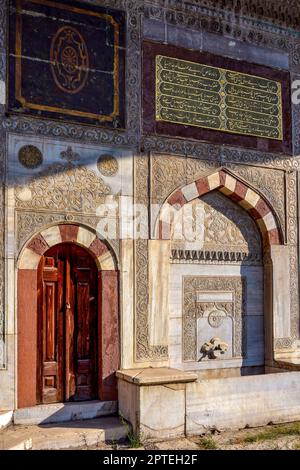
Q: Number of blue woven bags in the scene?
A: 0